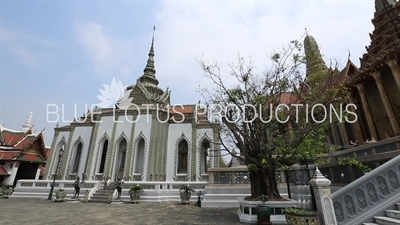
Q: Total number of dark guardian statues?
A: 2